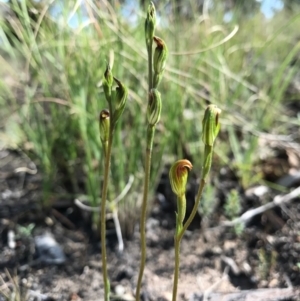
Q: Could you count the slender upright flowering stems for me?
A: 3